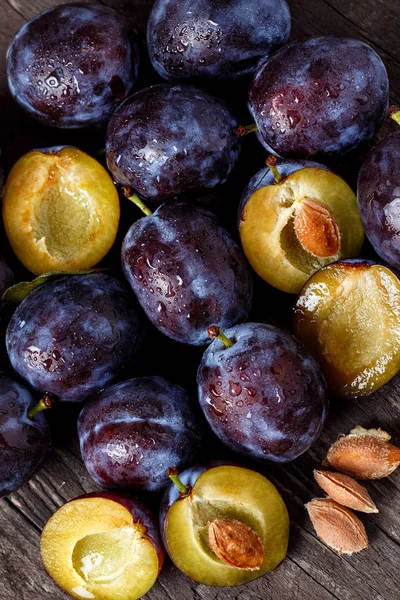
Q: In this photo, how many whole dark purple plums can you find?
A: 10